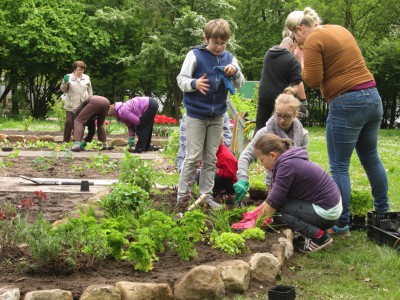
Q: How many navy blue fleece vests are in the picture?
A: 1